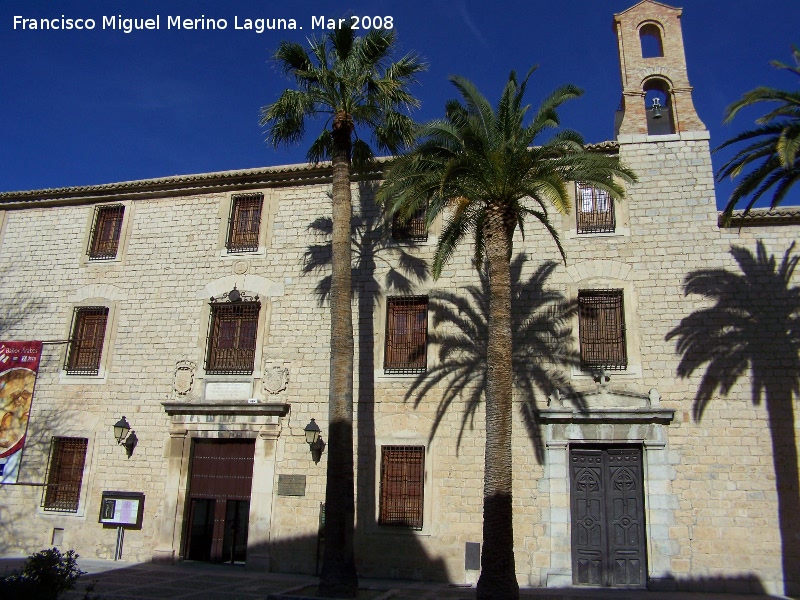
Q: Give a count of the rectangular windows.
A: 10